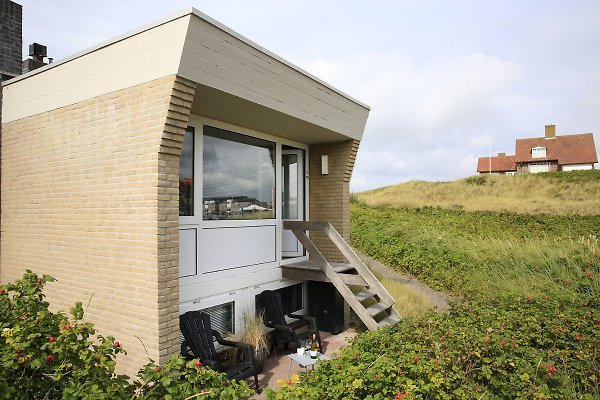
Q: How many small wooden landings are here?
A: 1